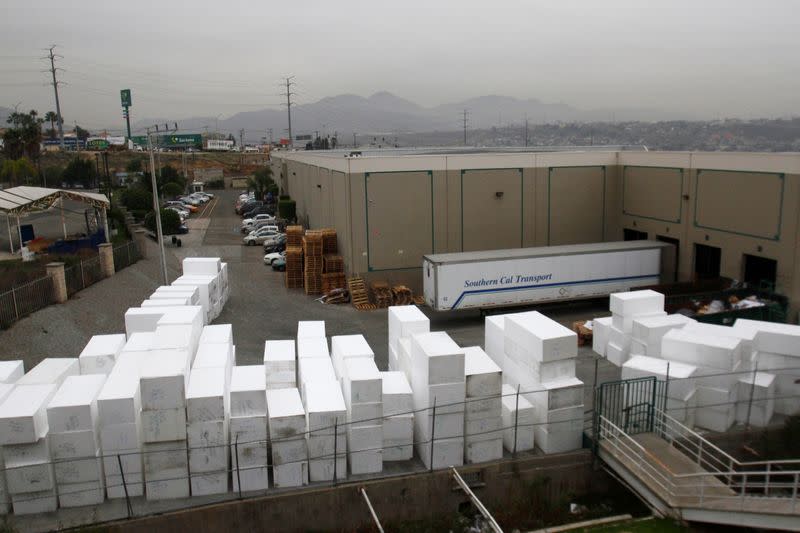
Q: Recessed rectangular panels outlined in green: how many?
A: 5